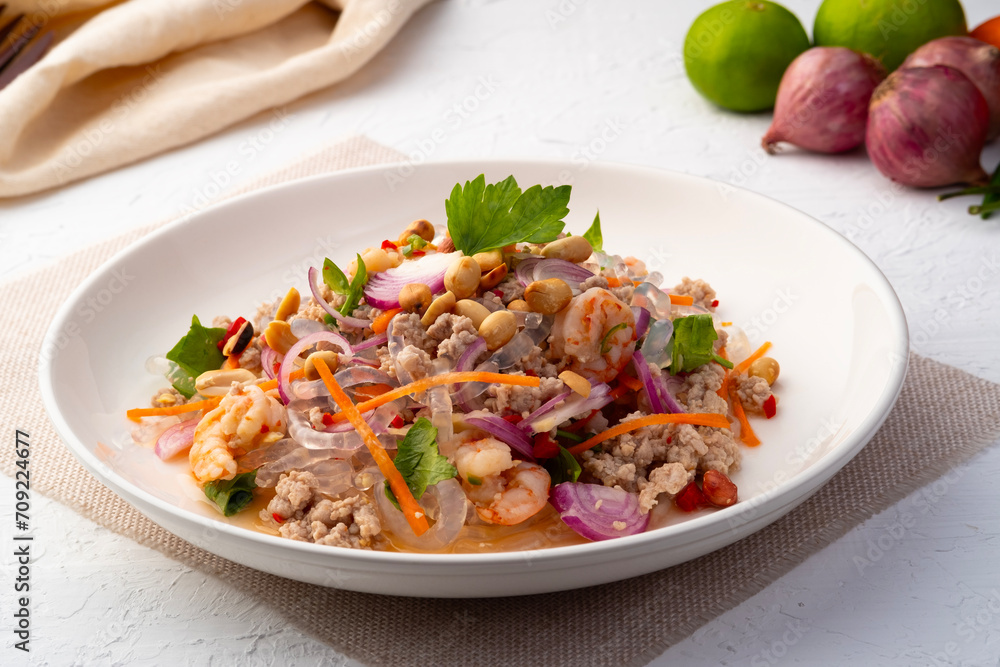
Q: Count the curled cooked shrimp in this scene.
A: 3